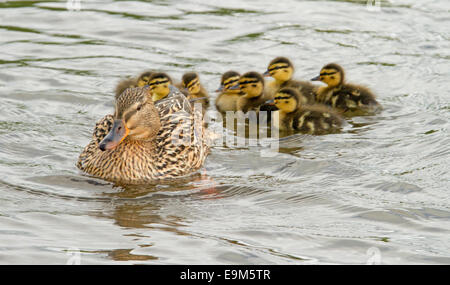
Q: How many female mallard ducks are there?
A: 1